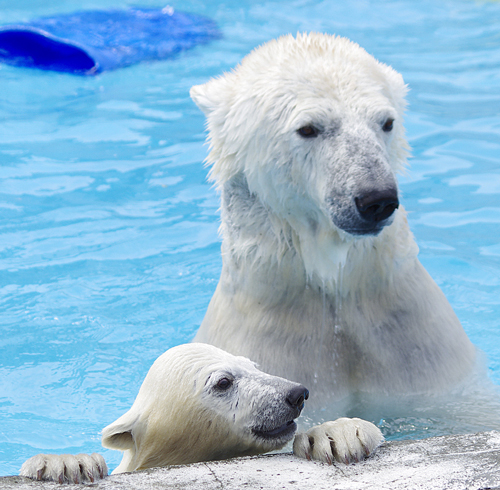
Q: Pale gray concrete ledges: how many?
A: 1